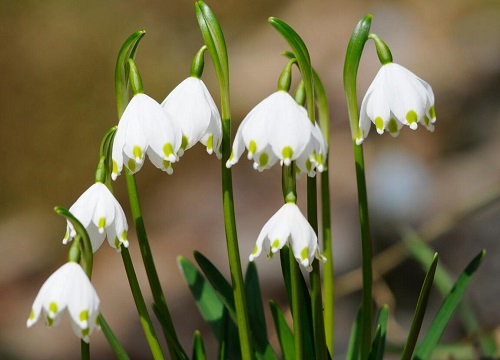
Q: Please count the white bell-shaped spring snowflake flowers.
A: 8